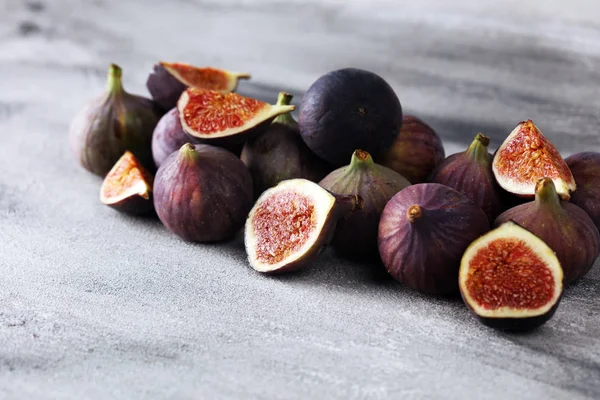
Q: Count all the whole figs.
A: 11